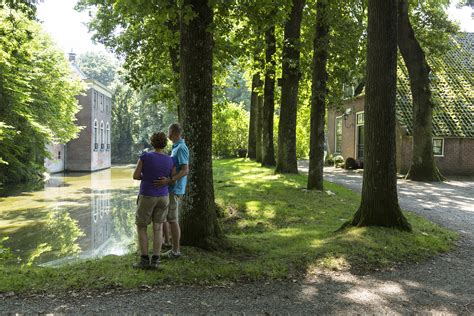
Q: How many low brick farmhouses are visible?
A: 1